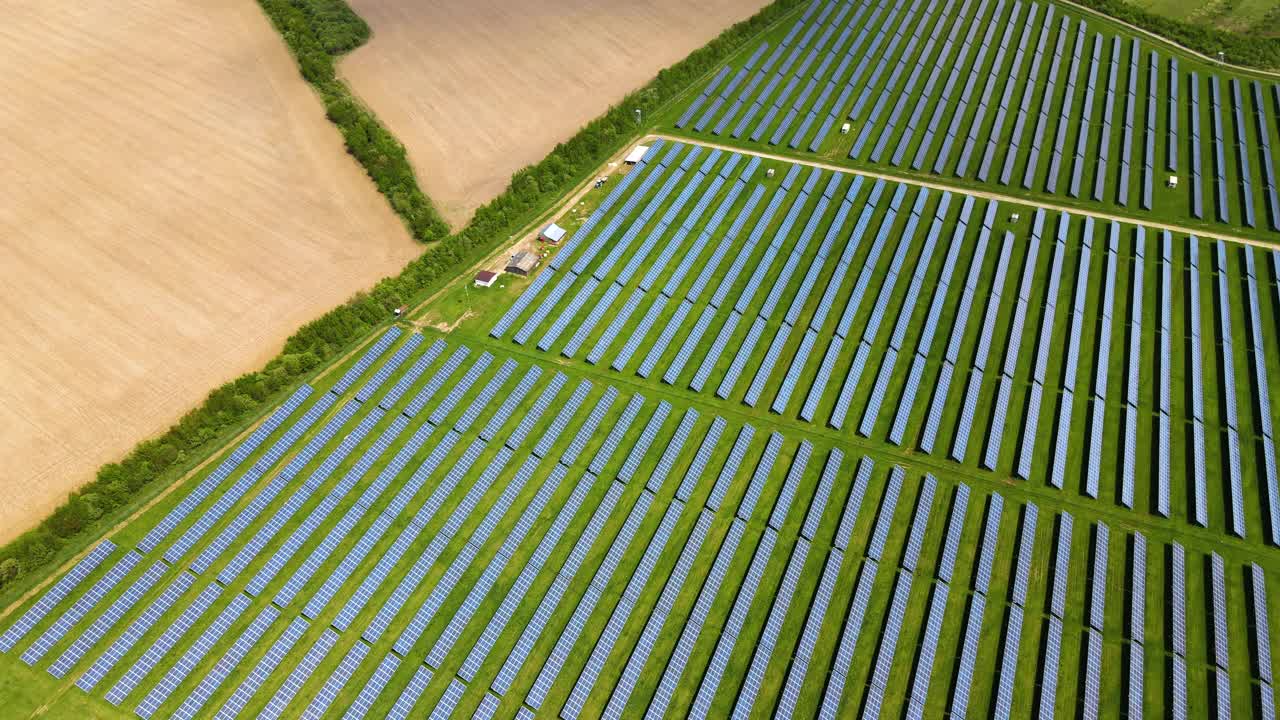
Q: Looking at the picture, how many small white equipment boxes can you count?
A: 4